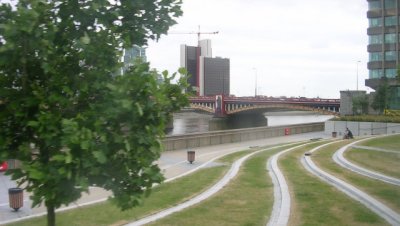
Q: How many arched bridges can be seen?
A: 1